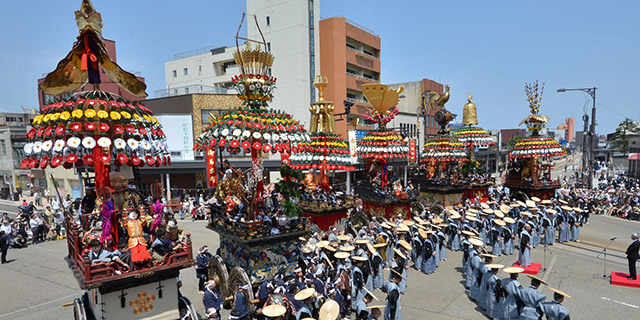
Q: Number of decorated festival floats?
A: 7